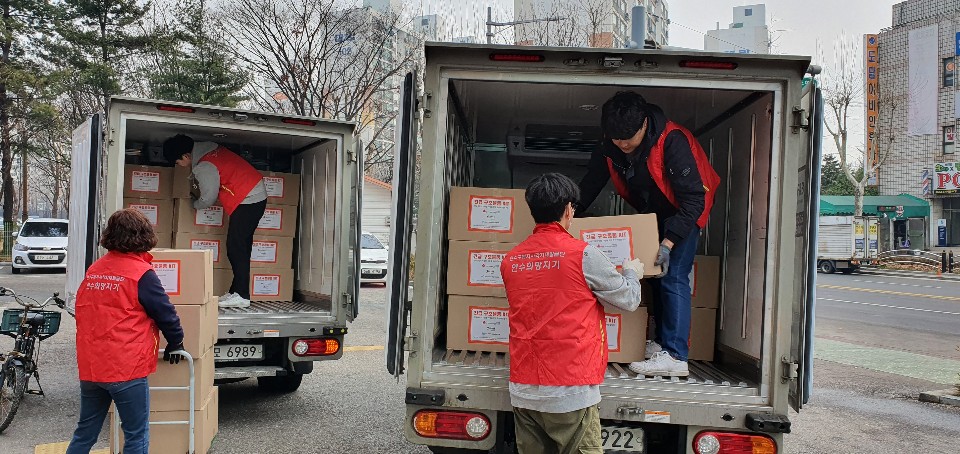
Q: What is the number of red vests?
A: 4